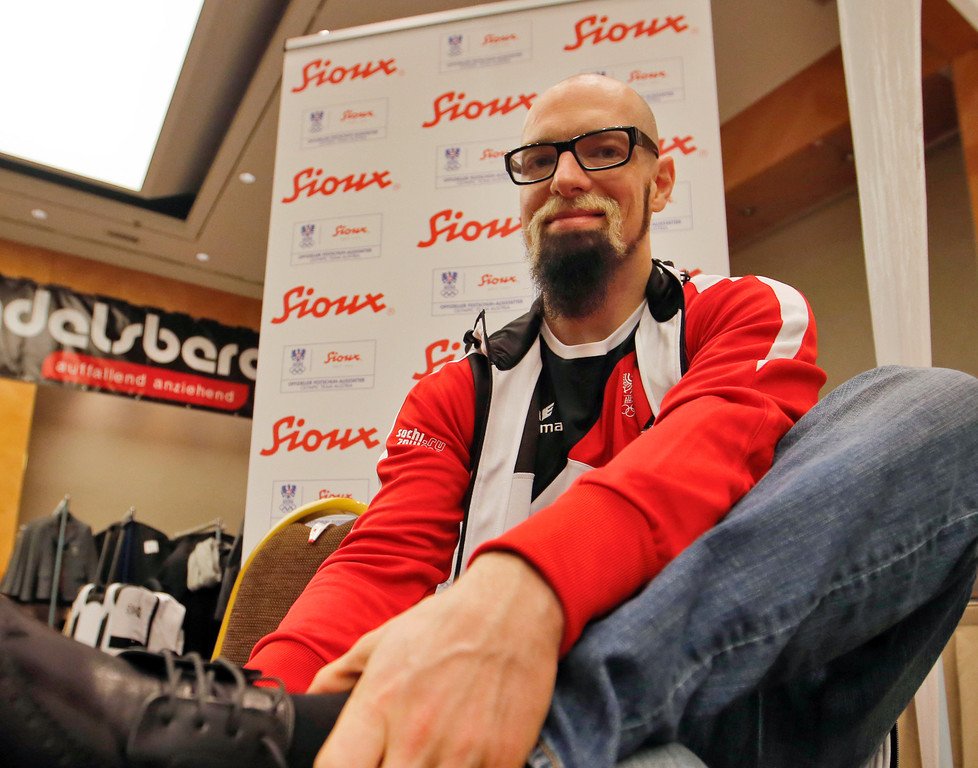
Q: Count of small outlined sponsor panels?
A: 9